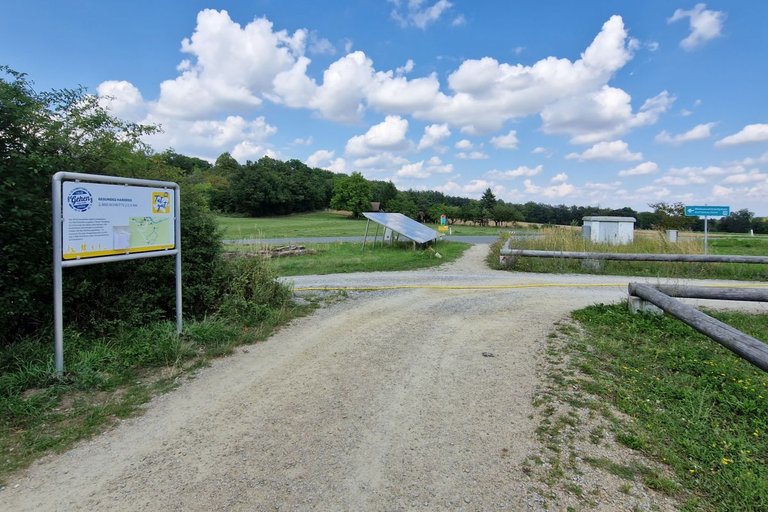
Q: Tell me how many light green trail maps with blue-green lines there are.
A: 1